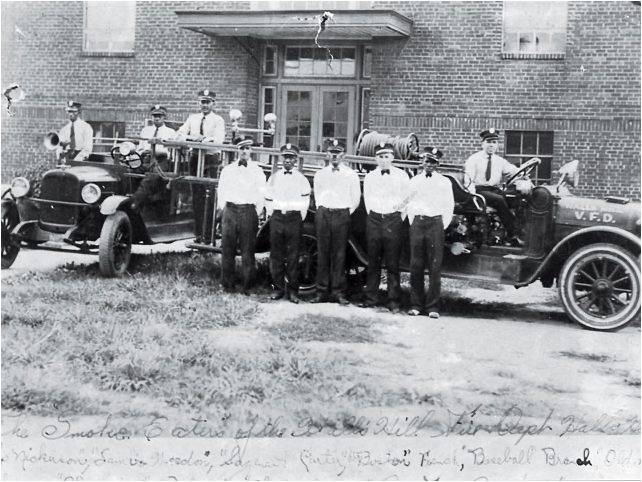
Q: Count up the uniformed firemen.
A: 9